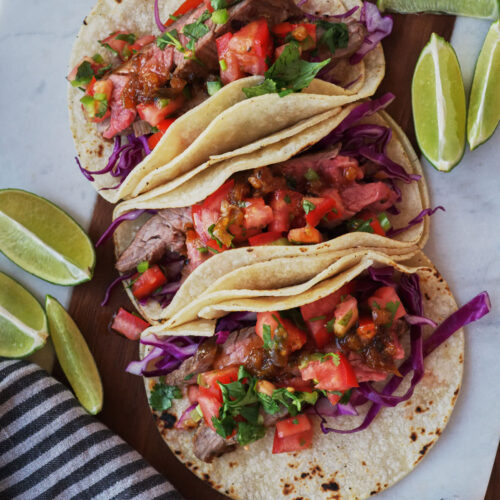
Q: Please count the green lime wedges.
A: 6